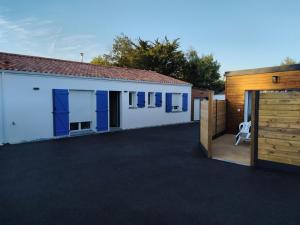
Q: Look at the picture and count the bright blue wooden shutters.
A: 6